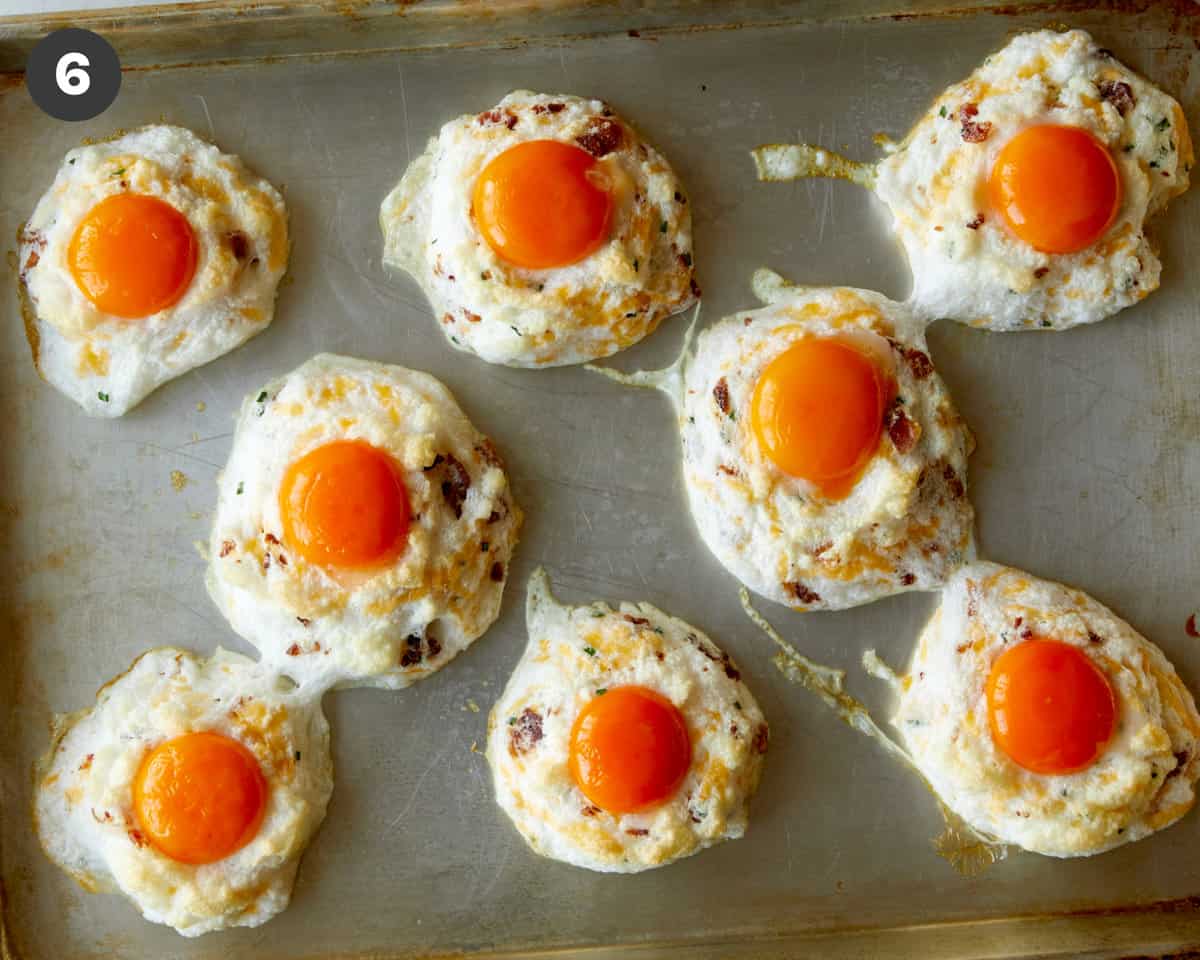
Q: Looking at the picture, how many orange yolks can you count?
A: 8